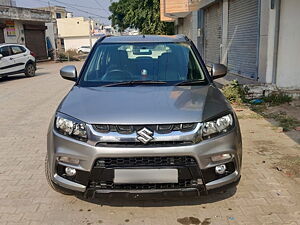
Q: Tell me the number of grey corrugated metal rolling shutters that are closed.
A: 2